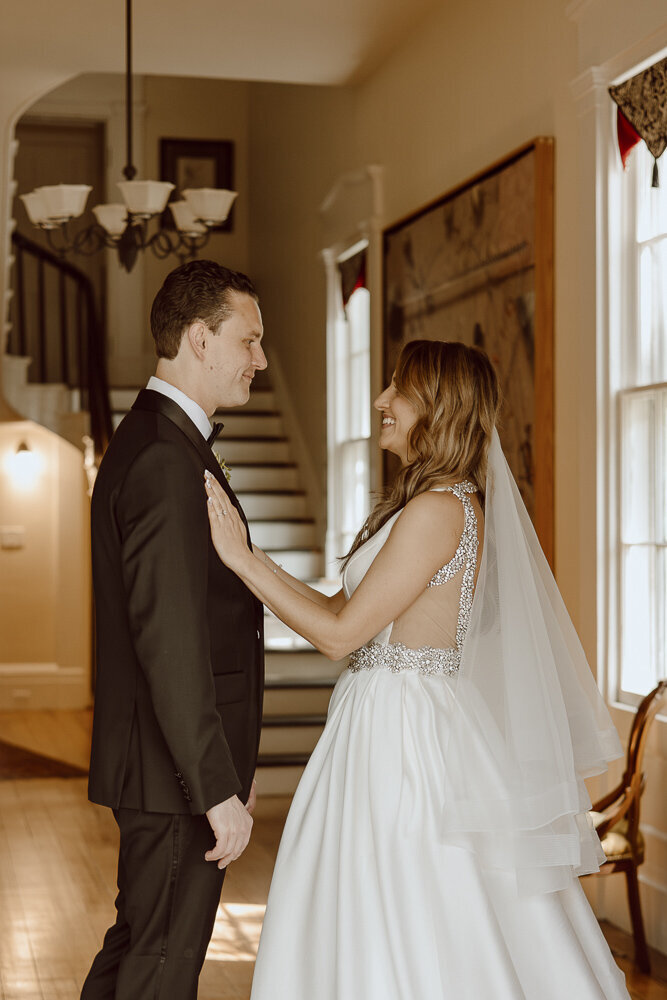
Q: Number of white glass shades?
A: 6